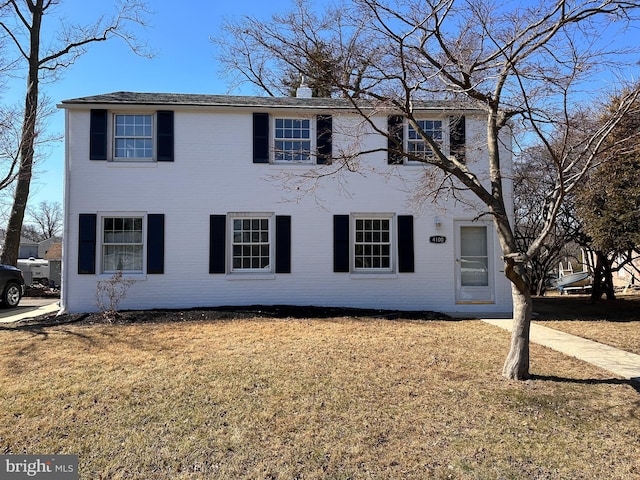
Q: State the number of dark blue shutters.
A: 12